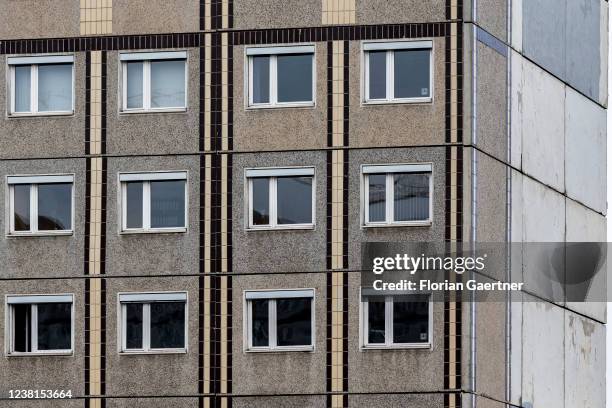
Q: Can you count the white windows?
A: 12